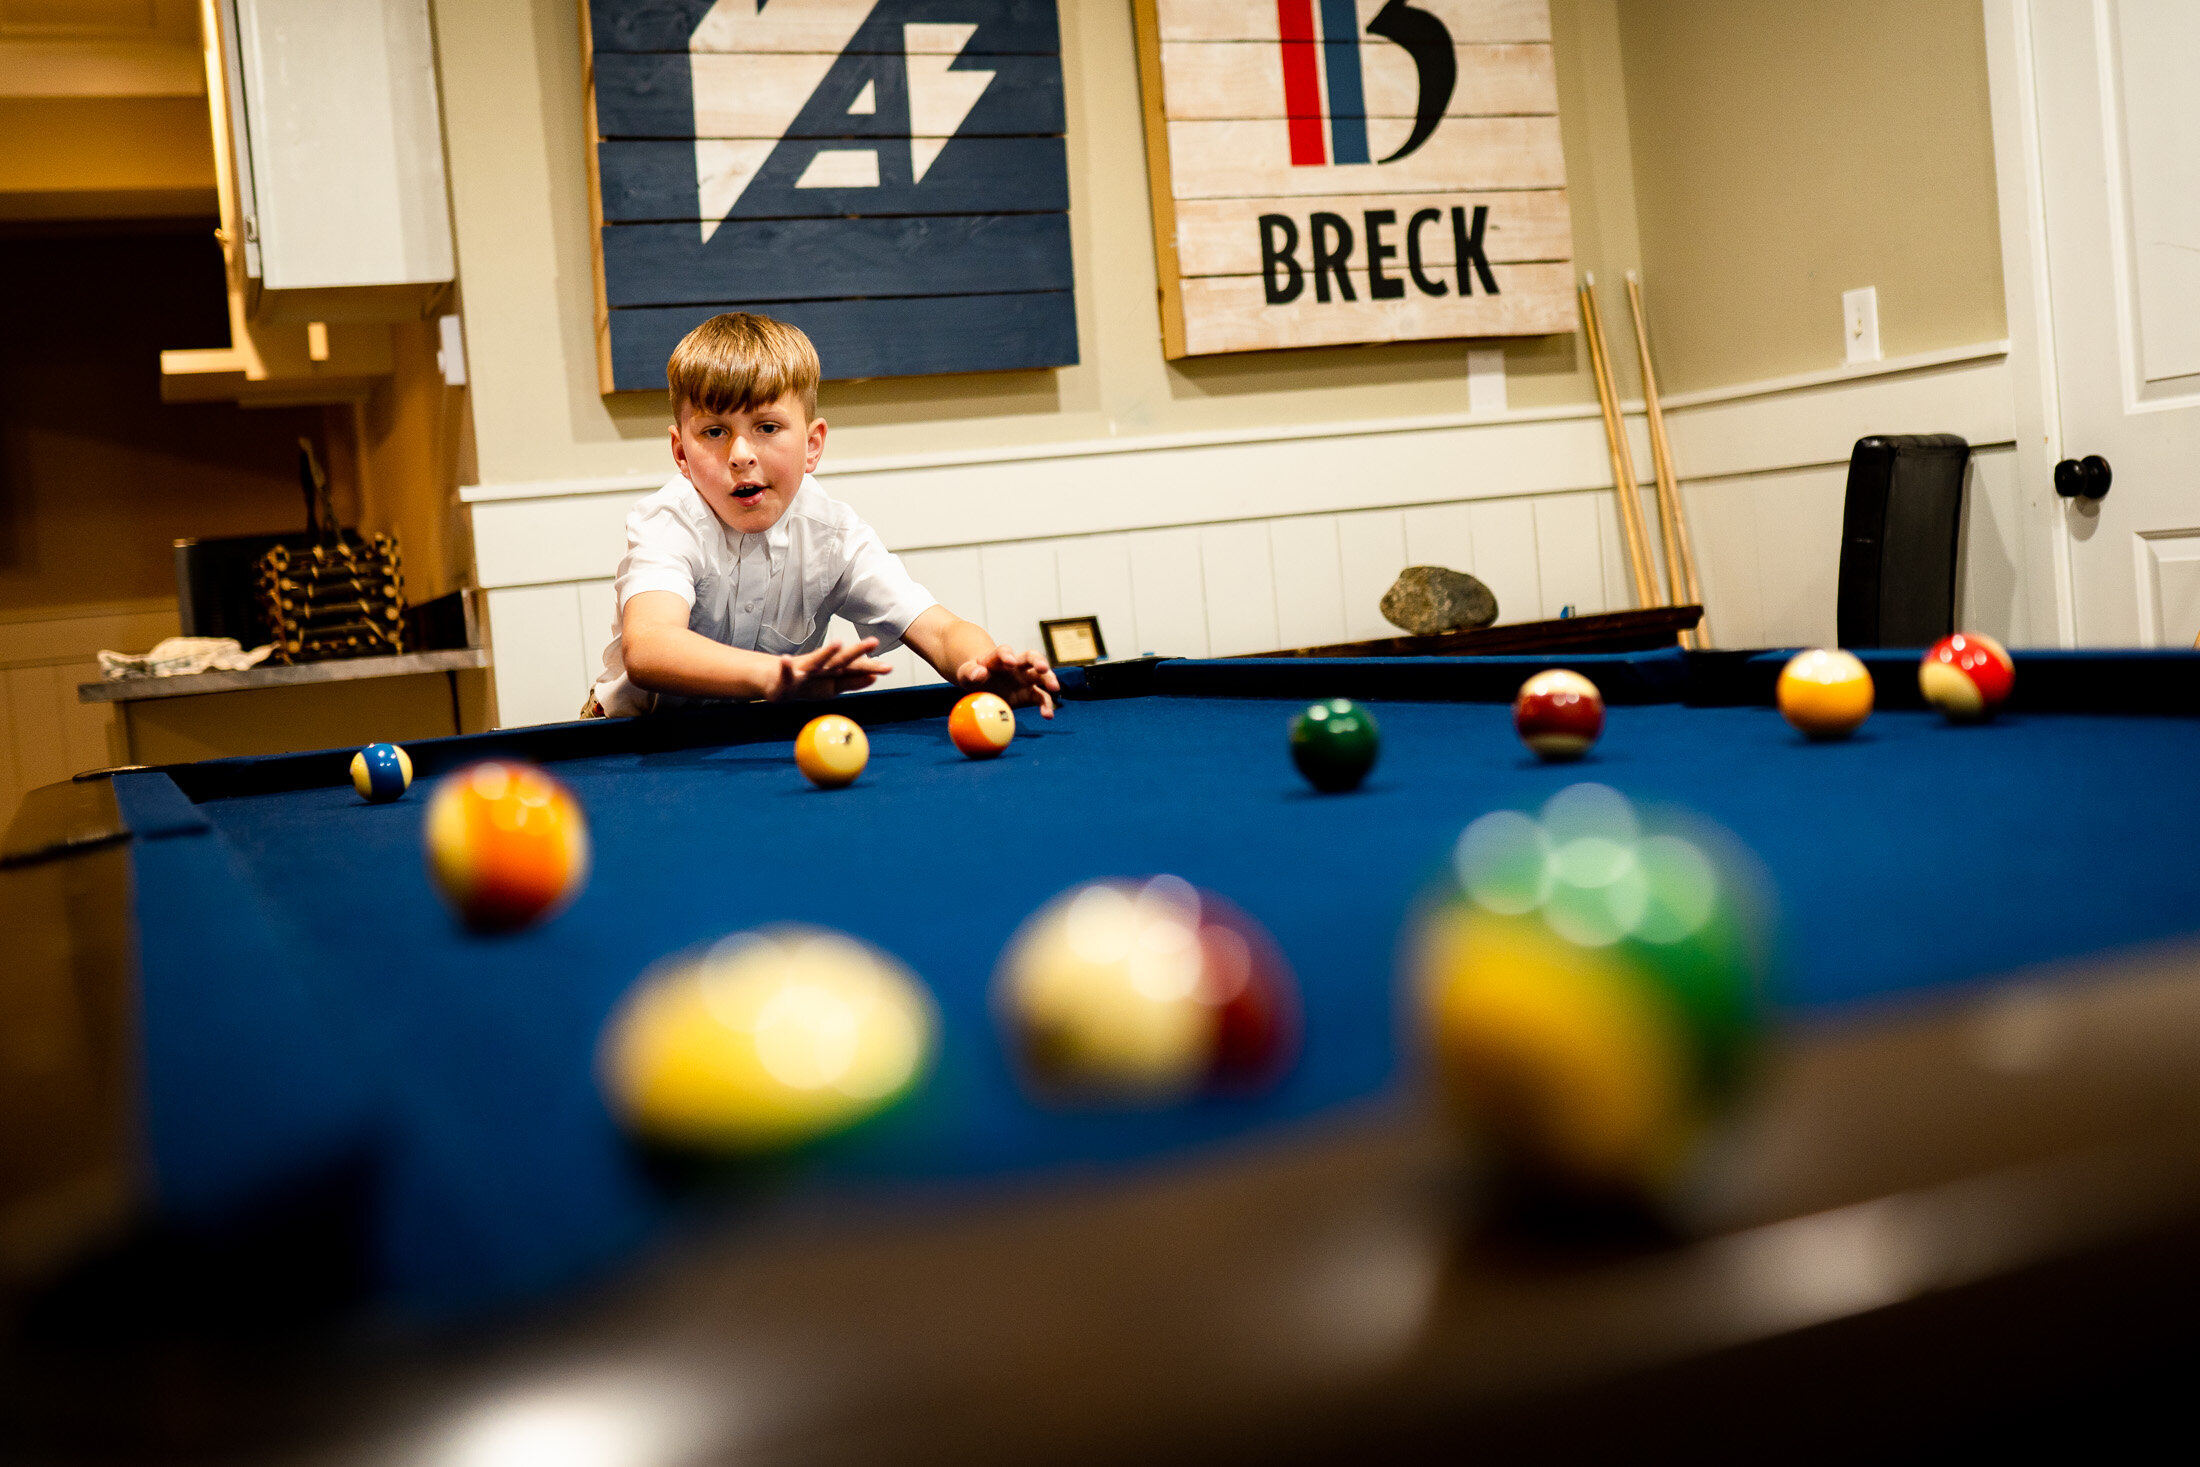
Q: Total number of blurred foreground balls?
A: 4